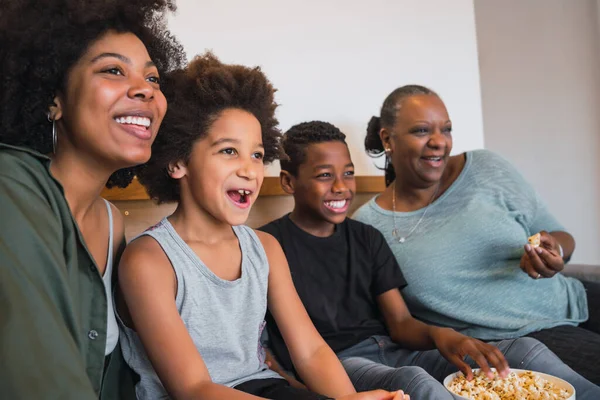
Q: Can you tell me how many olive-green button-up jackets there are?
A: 1